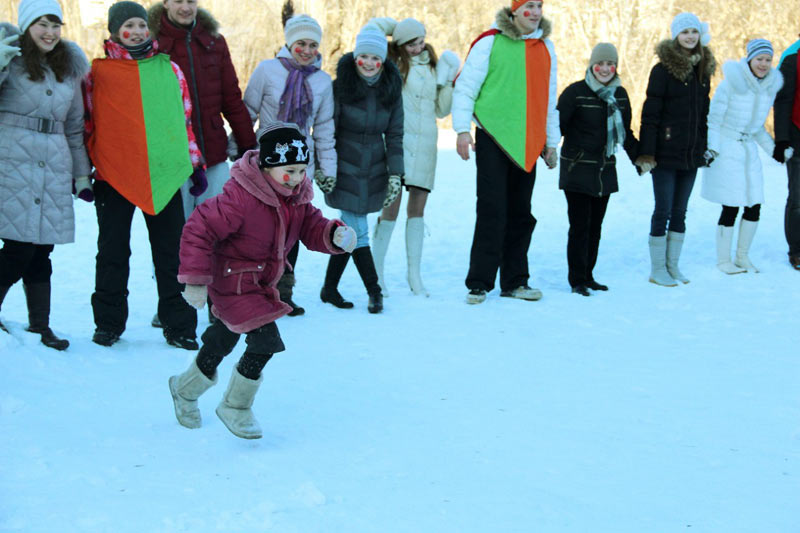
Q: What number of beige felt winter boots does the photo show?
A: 2